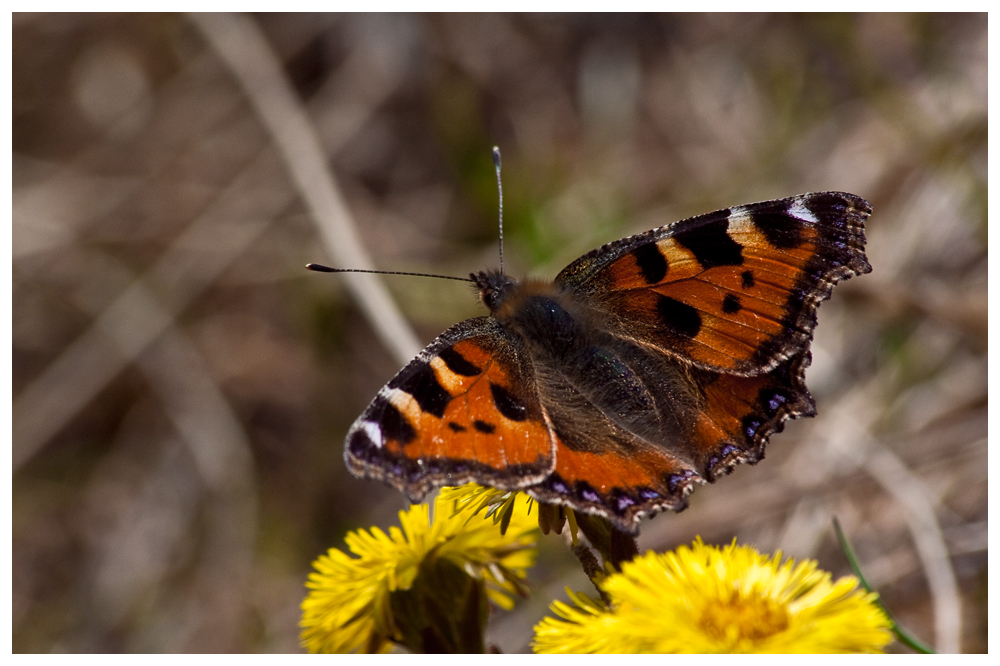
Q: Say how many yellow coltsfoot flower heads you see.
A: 3